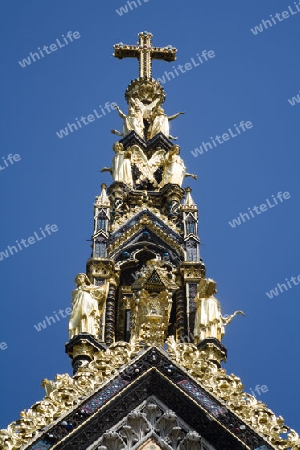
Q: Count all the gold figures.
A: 6